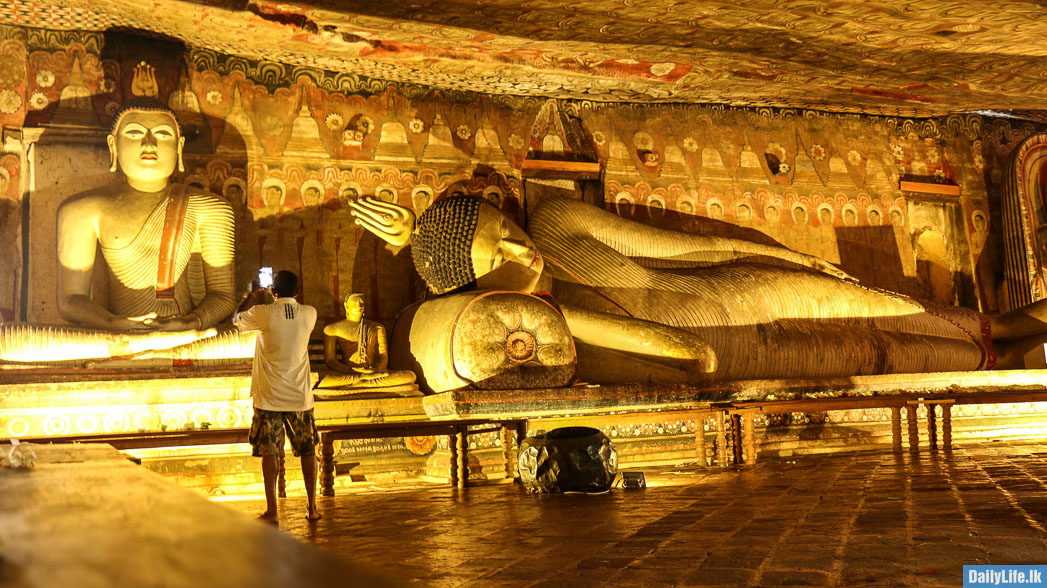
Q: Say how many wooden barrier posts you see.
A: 14